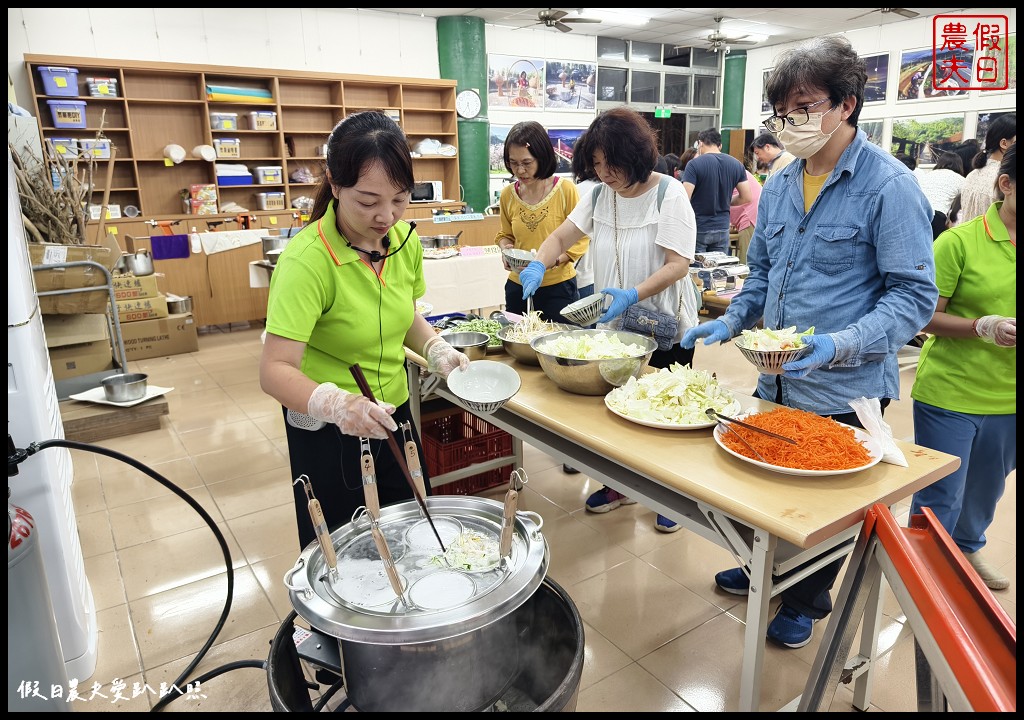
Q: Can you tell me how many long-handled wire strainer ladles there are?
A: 5